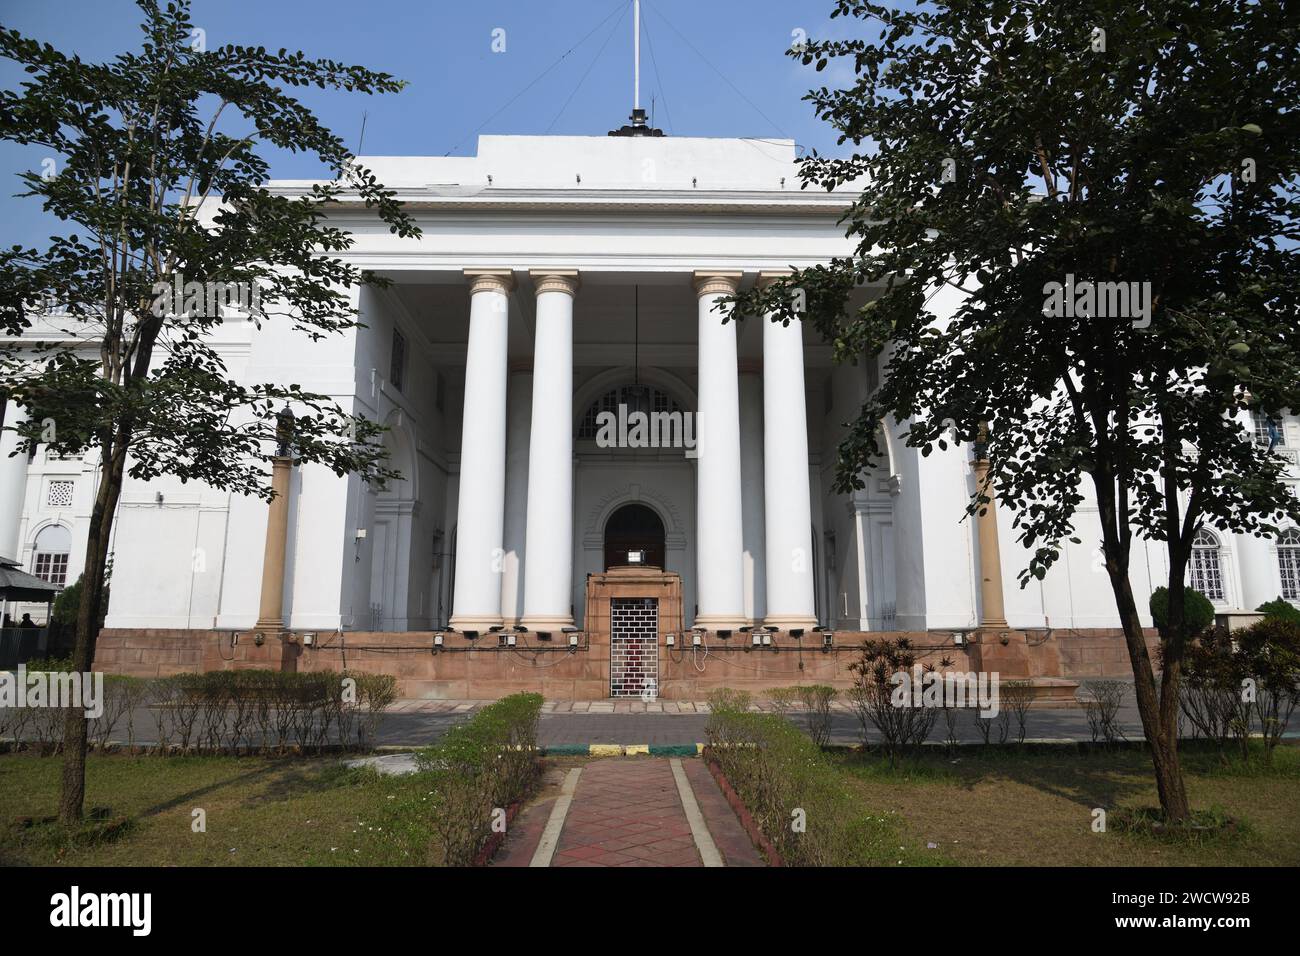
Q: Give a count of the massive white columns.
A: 4